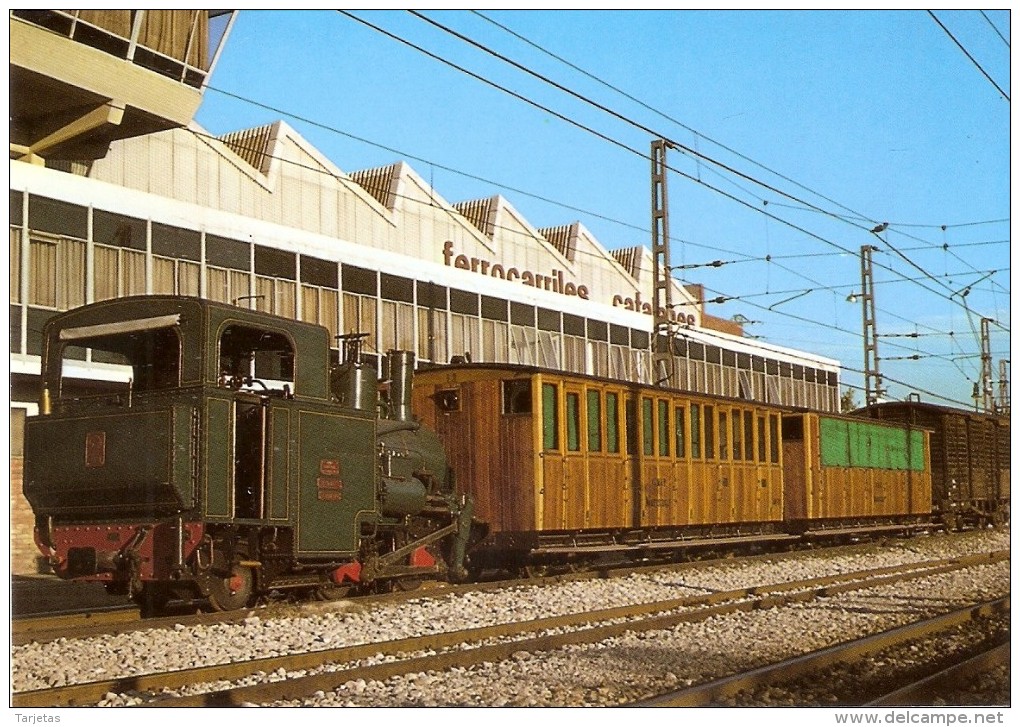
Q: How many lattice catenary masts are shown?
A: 4